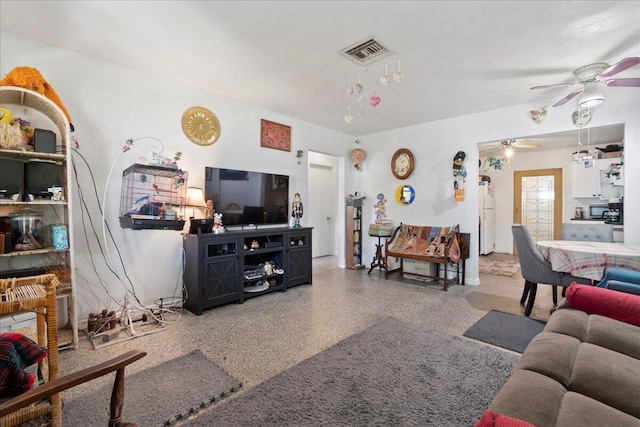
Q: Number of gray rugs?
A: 3